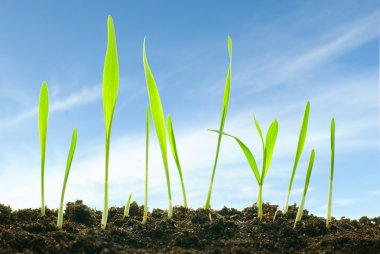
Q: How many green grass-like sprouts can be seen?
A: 12